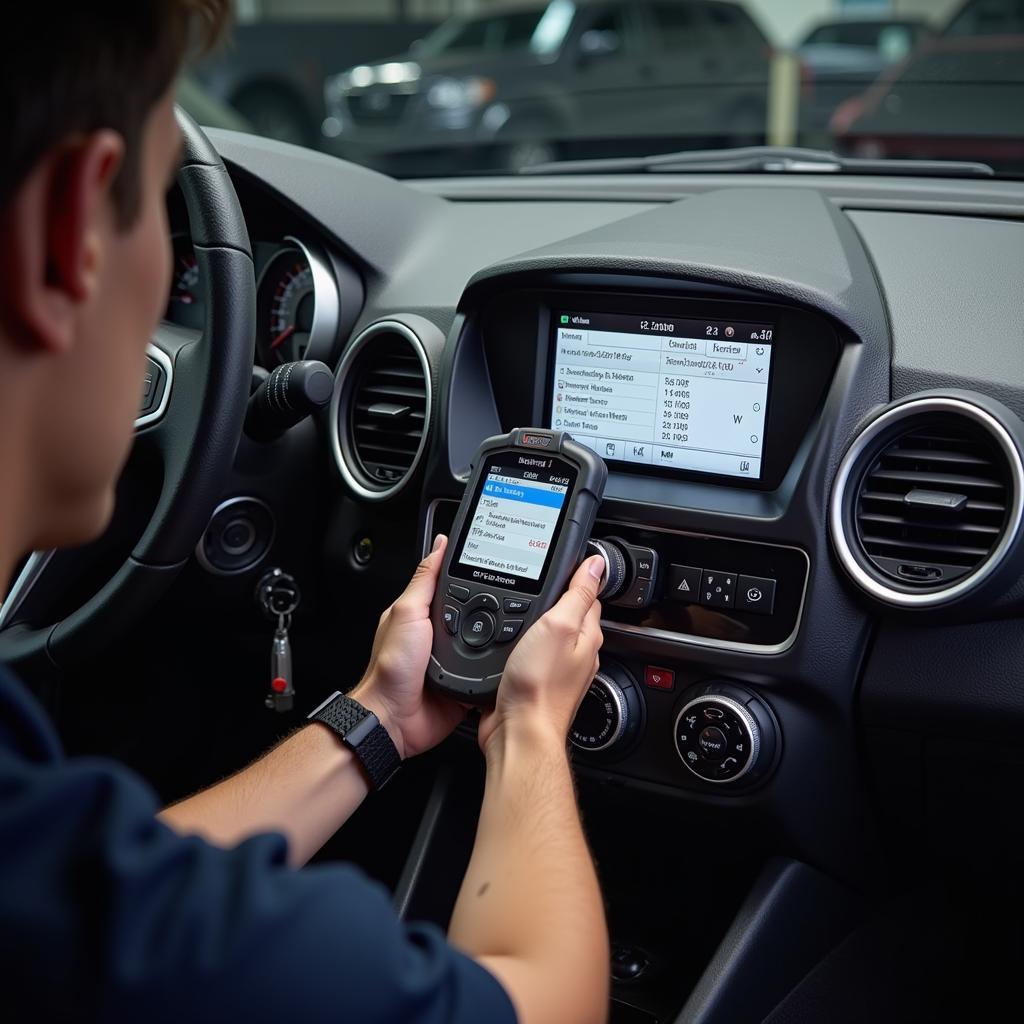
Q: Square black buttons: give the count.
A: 3